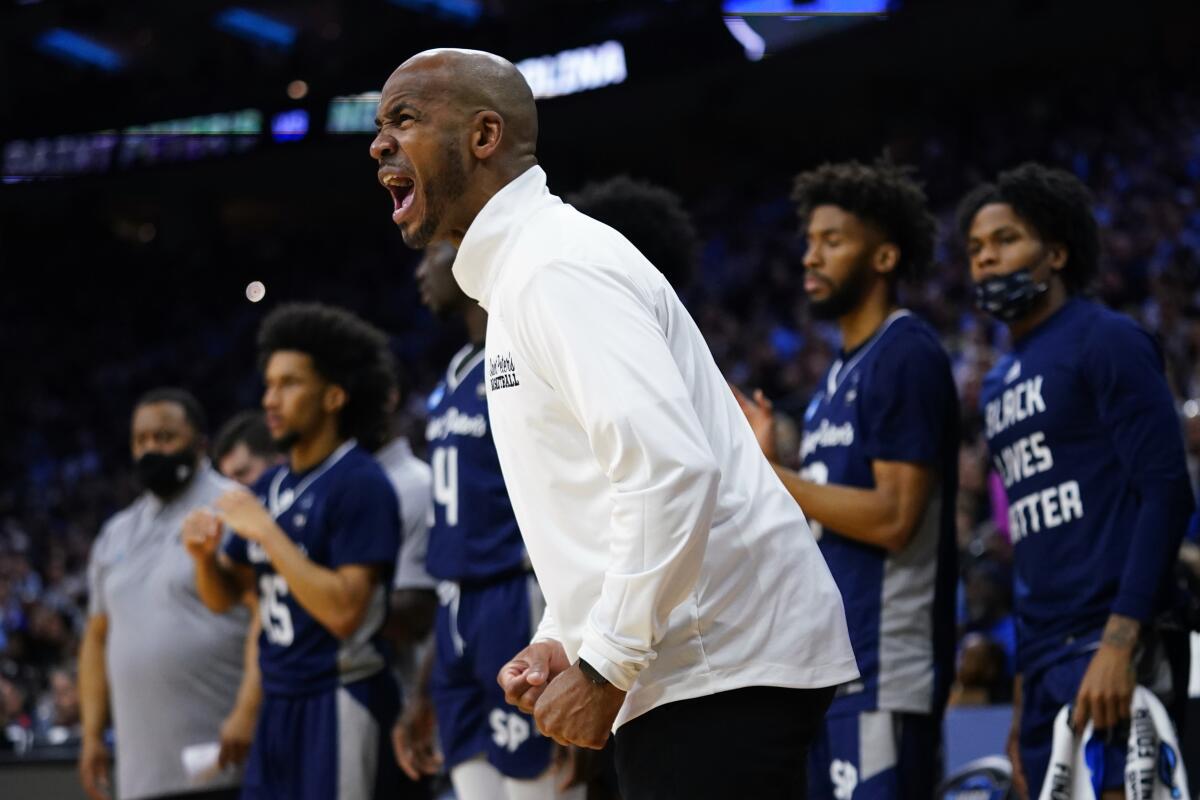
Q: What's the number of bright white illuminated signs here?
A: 1